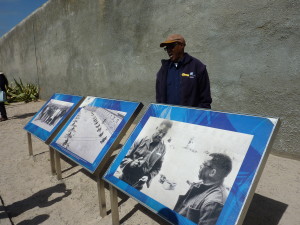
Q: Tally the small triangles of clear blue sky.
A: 1